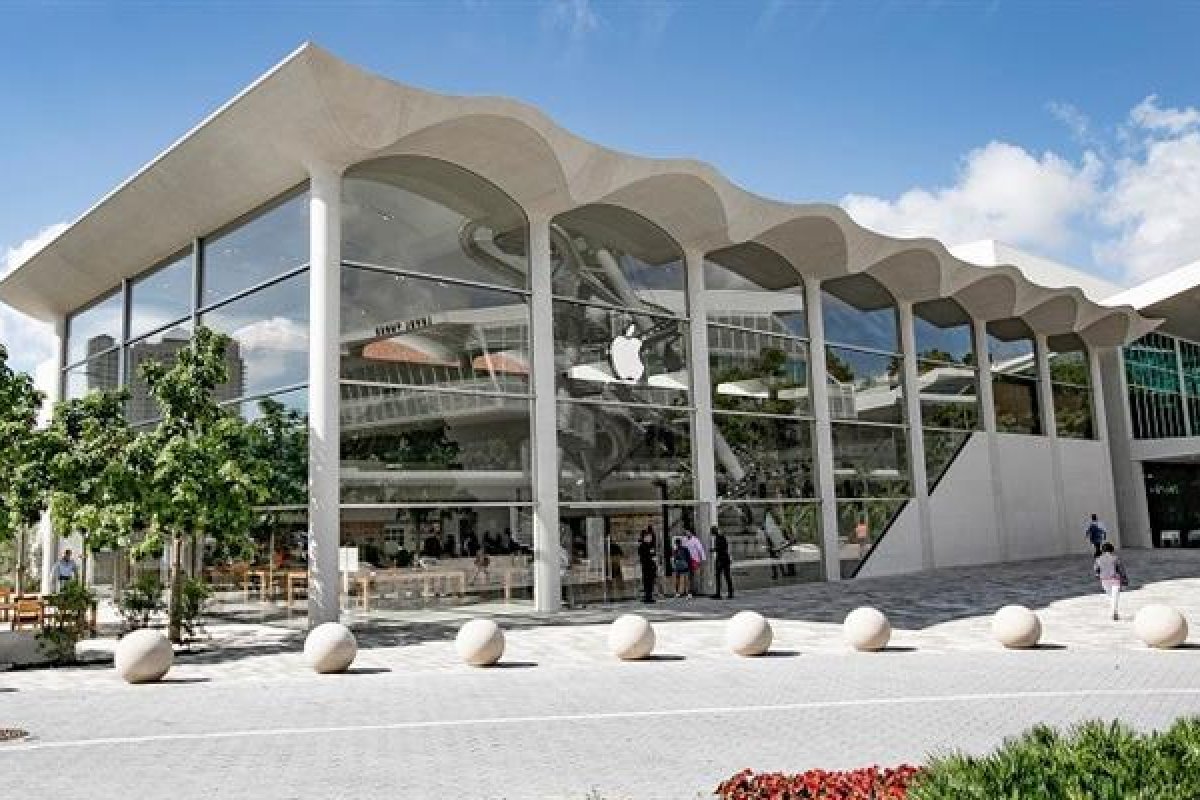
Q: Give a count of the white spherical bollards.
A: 8